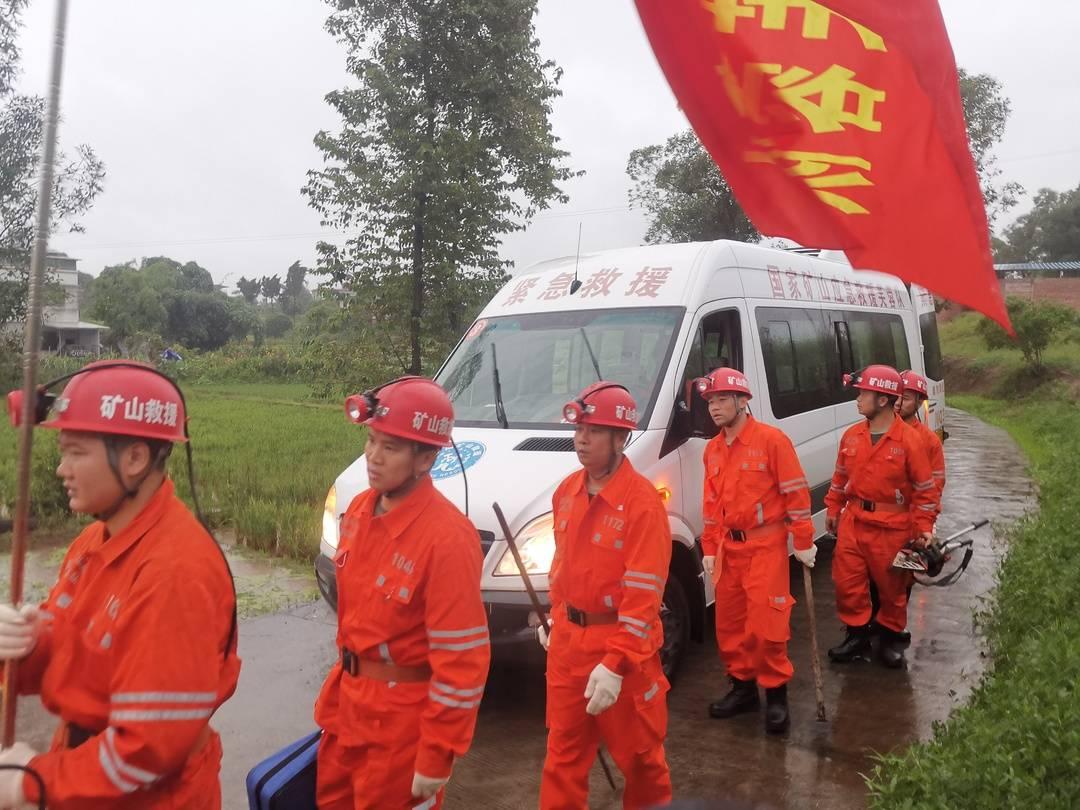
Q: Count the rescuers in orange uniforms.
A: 6